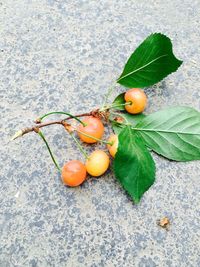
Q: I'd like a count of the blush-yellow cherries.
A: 5